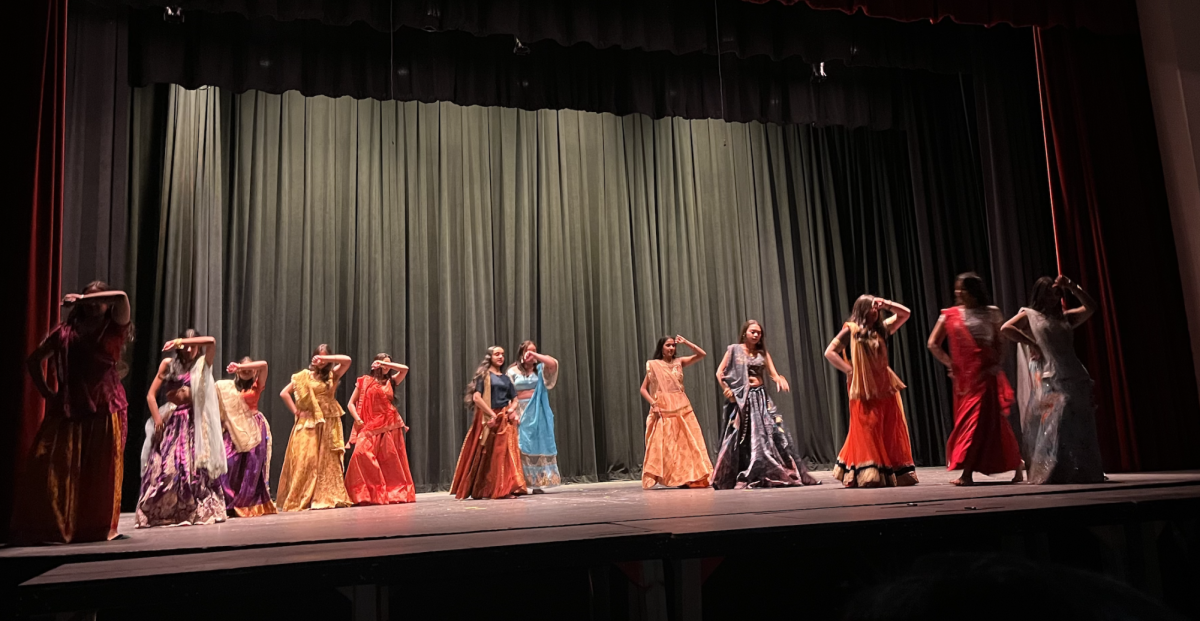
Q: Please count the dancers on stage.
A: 12